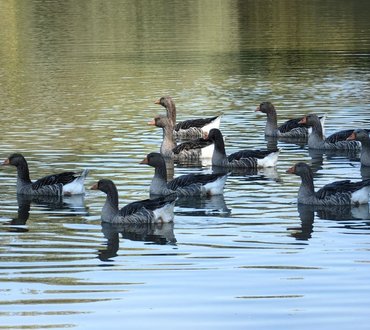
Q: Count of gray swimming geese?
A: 10